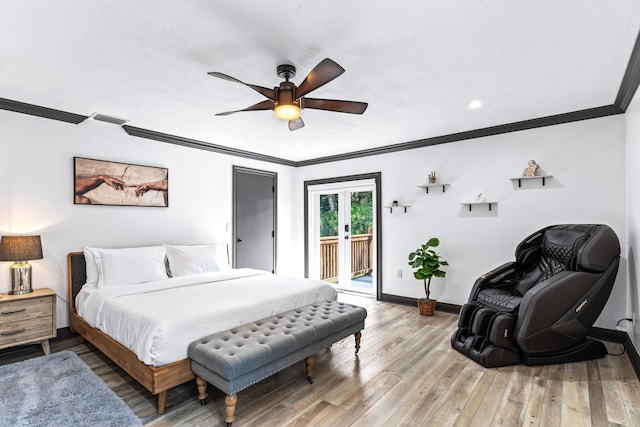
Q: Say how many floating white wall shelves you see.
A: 4